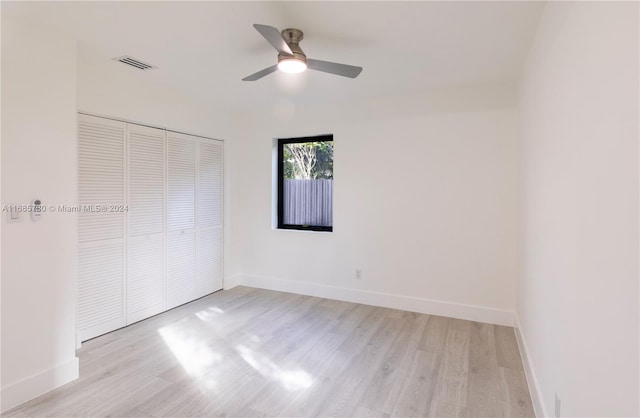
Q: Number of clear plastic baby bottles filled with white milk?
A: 0